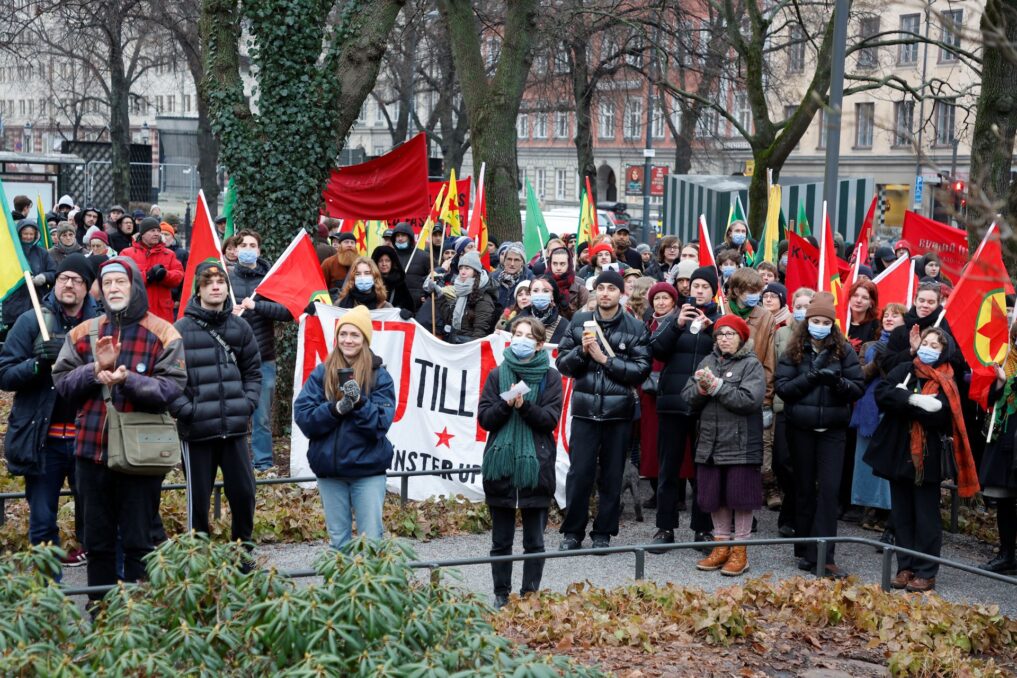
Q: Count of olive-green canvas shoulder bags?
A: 1